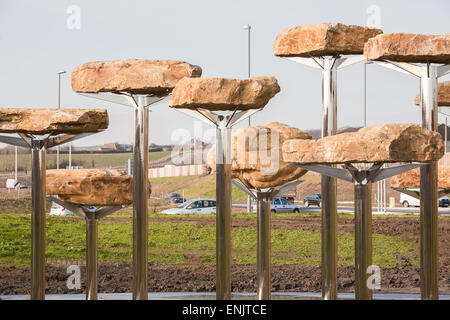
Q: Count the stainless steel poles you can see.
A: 8